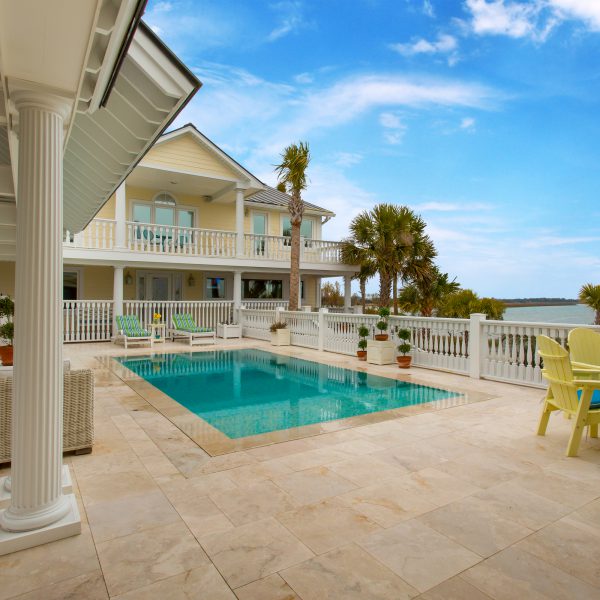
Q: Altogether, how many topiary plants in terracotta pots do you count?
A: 4